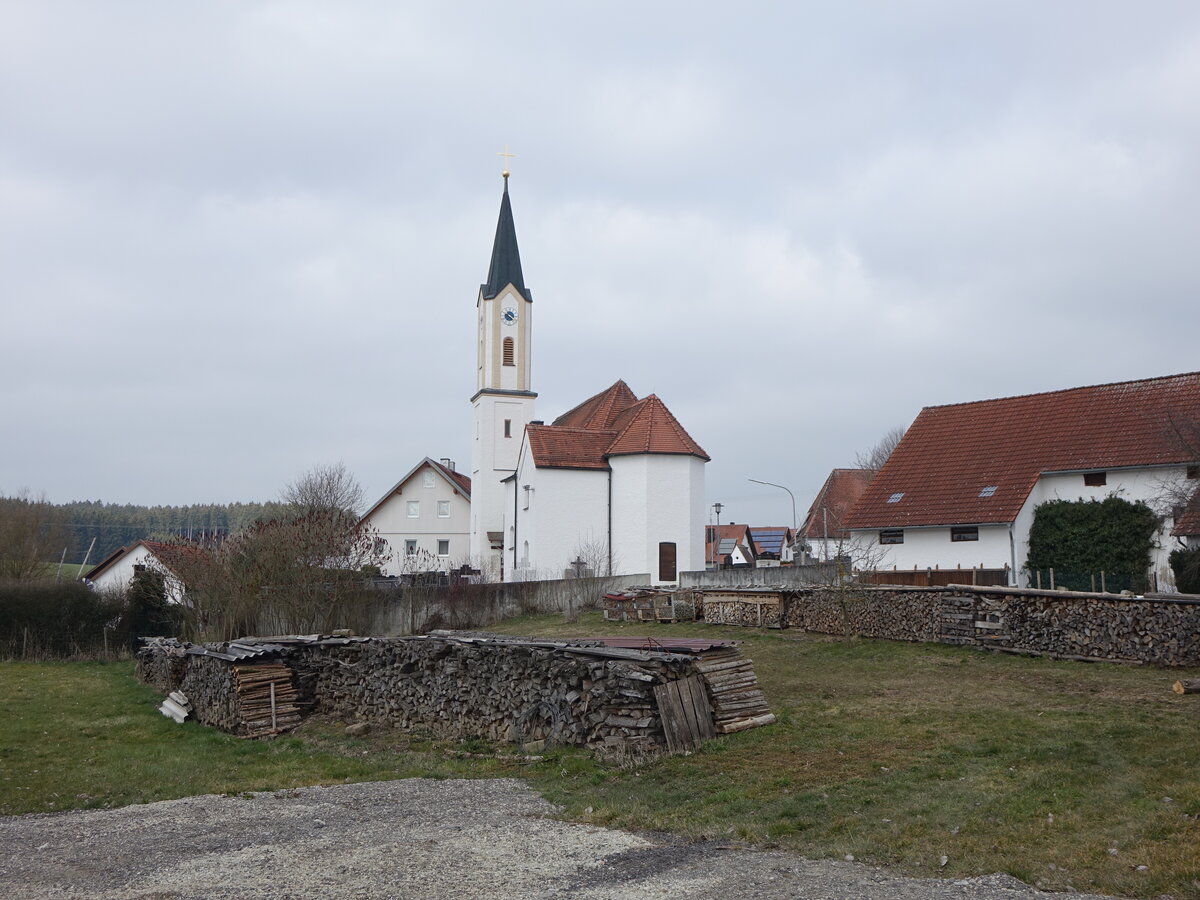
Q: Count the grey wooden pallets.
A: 1